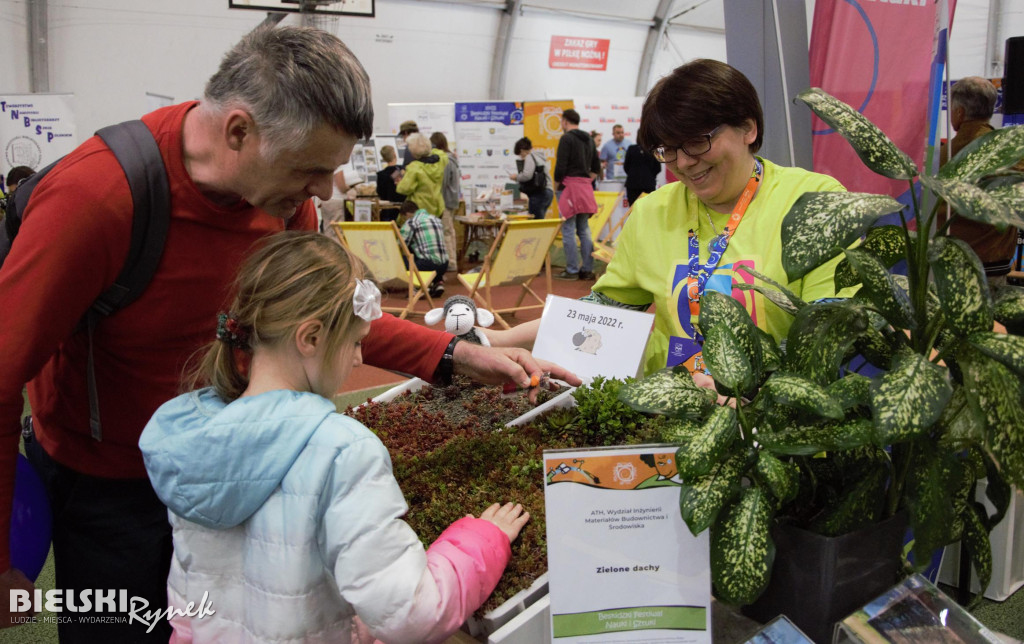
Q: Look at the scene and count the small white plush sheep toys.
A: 1